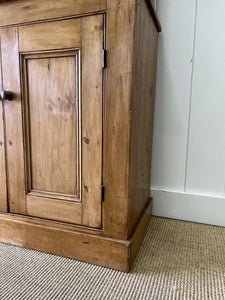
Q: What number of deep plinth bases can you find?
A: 1